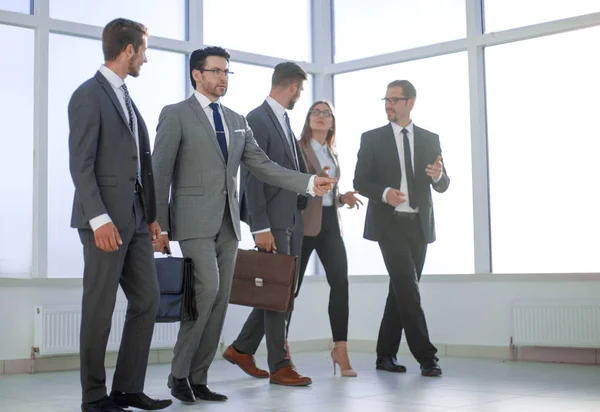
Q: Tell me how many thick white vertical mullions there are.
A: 4